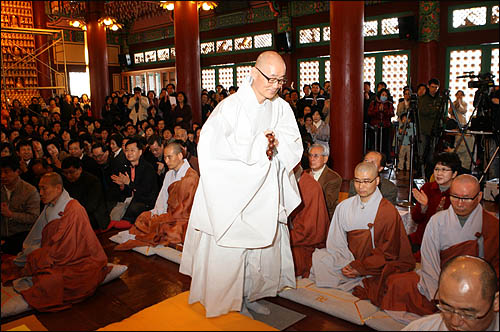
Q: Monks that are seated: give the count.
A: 6